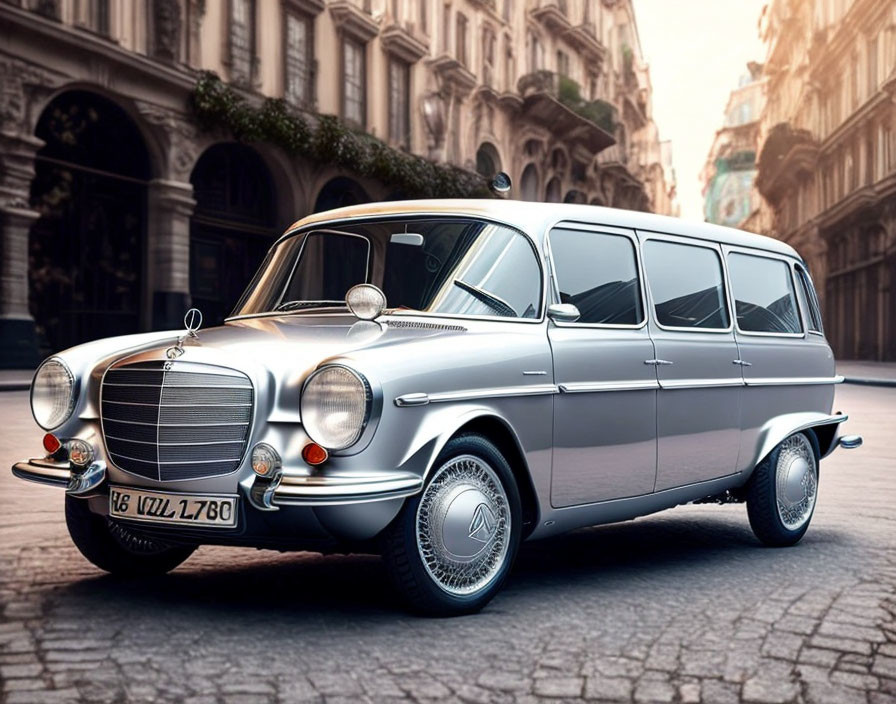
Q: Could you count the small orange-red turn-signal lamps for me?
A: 2